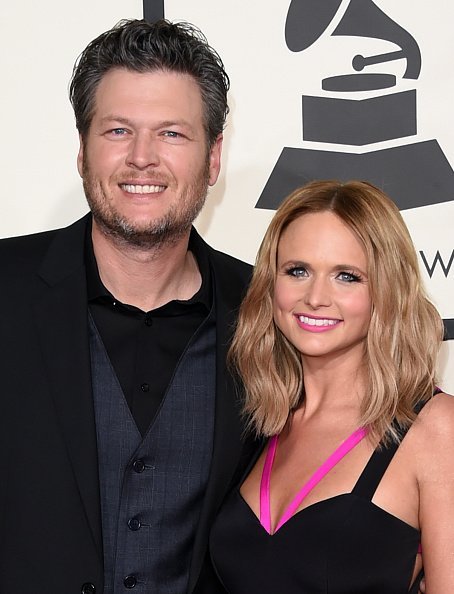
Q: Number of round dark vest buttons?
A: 3